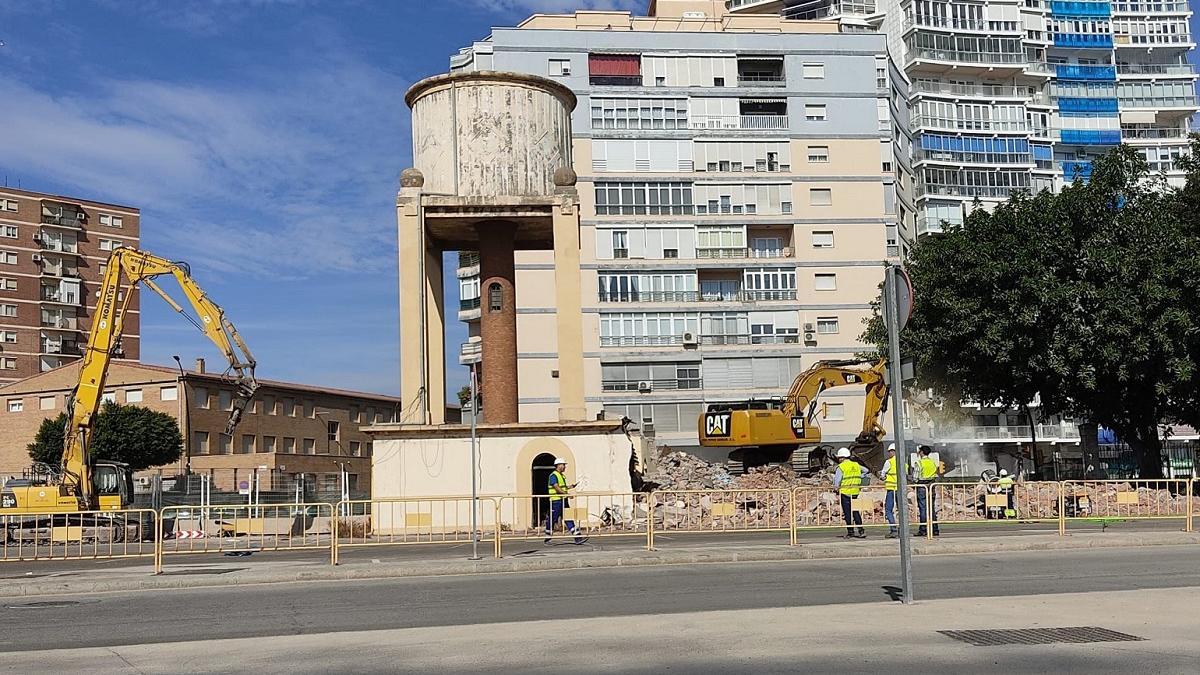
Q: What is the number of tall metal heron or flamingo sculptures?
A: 0